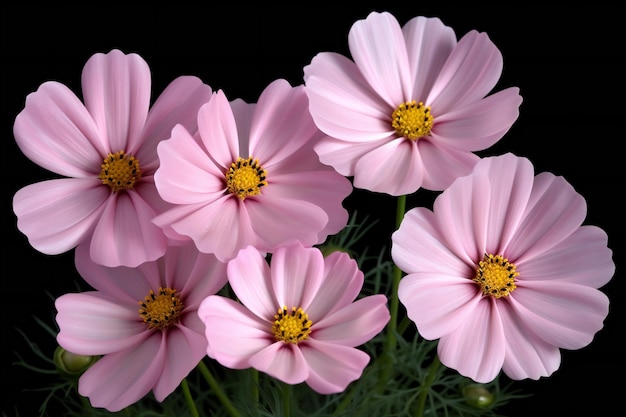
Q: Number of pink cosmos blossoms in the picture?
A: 6